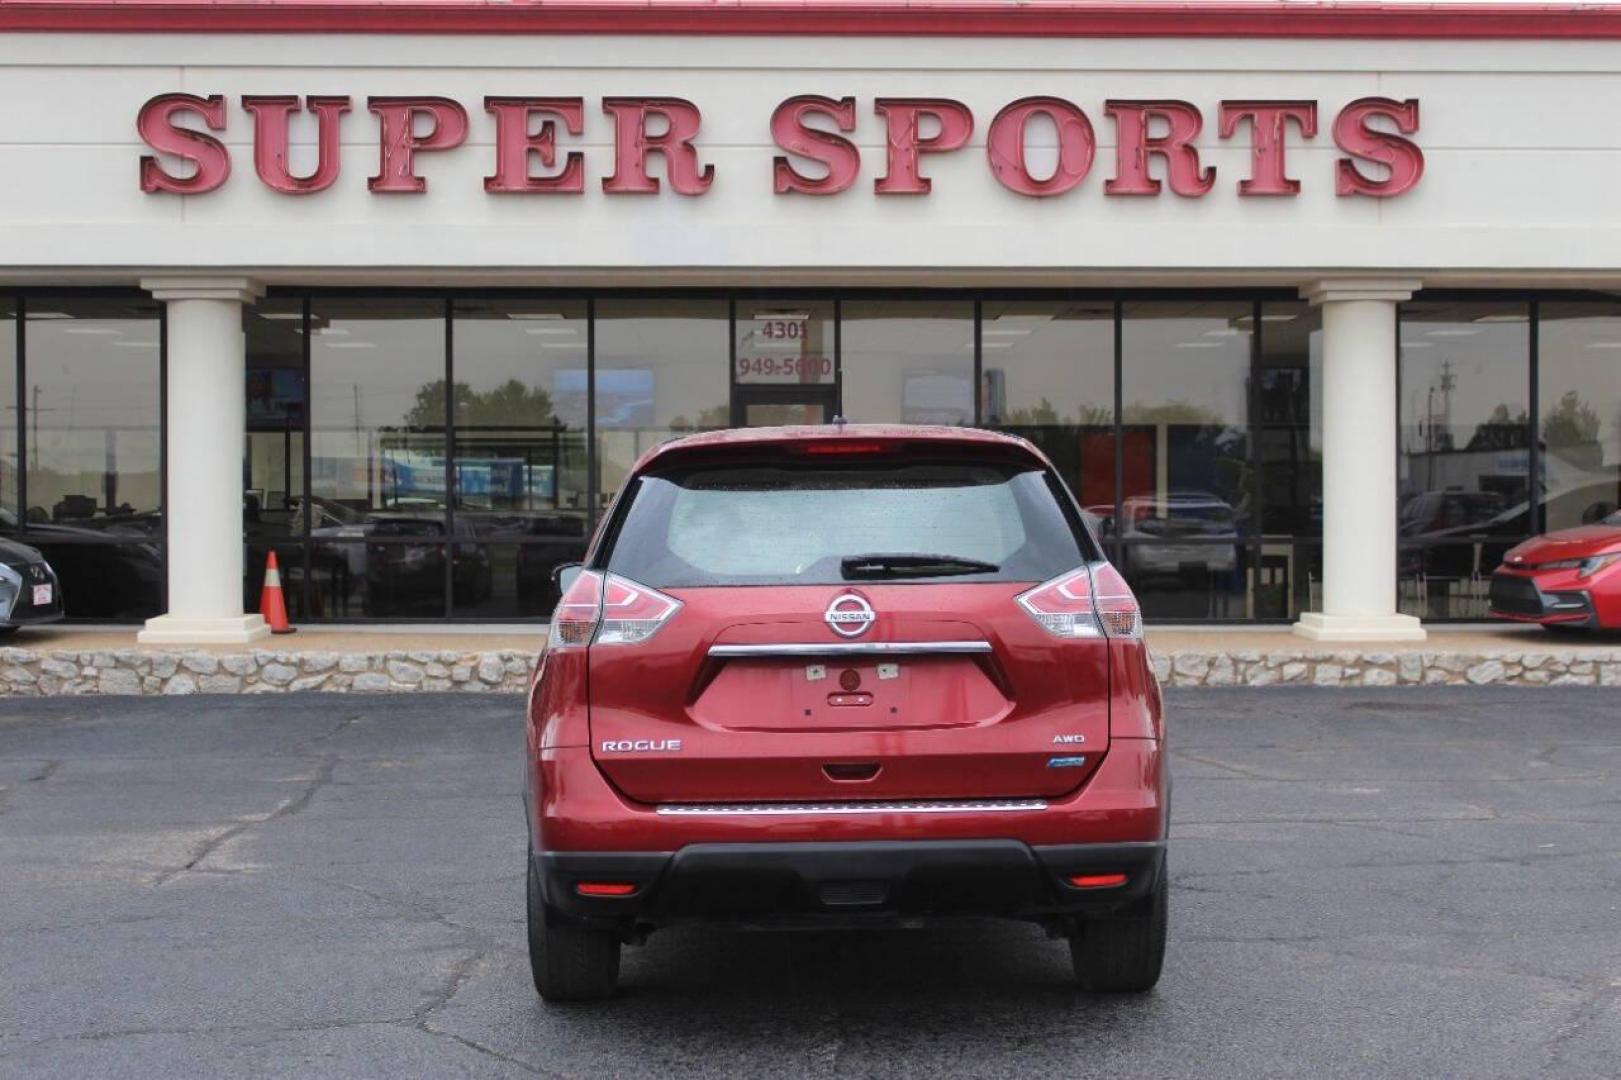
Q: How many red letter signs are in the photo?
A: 11